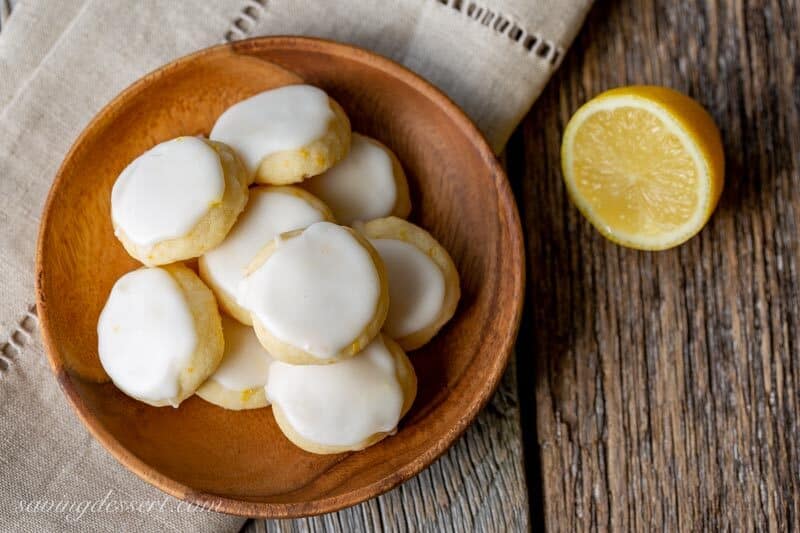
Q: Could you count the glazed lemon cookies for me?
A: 9